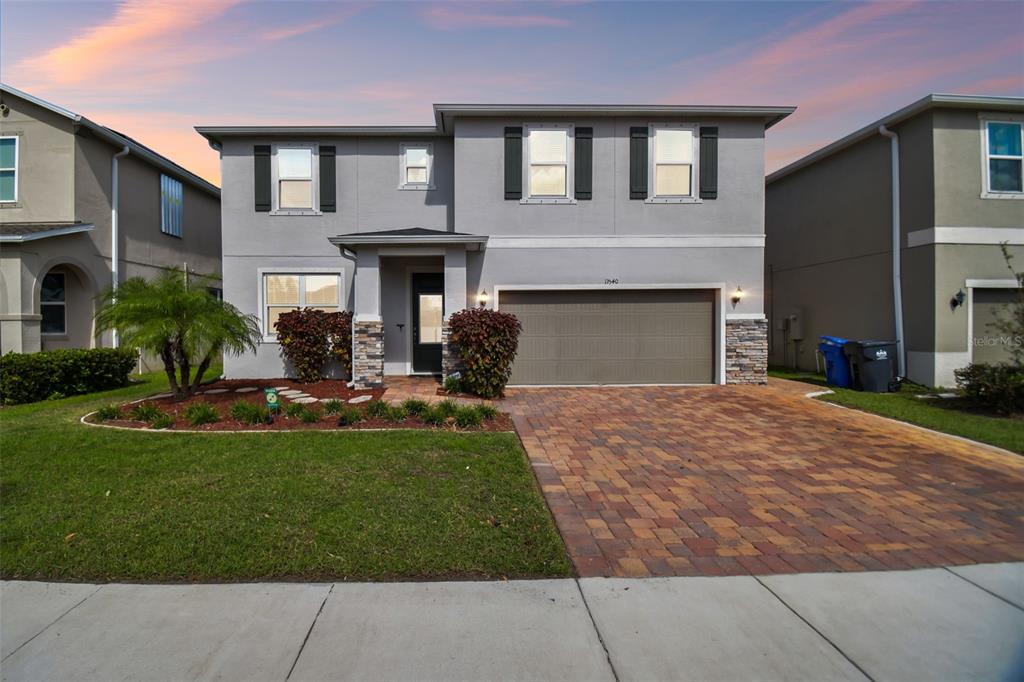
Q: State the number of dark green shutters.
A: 6